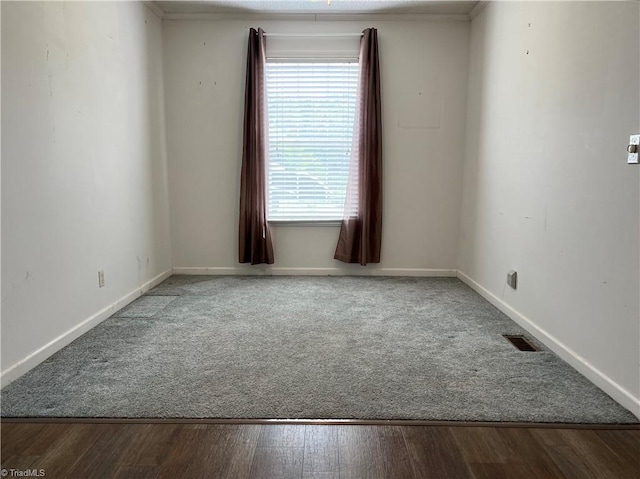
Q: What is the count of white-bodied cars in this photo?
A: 1